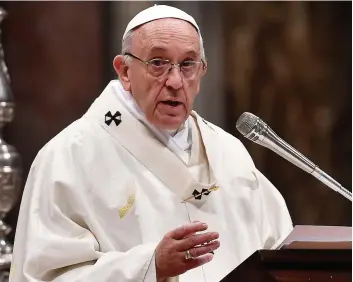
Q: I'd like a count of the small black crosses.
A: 2